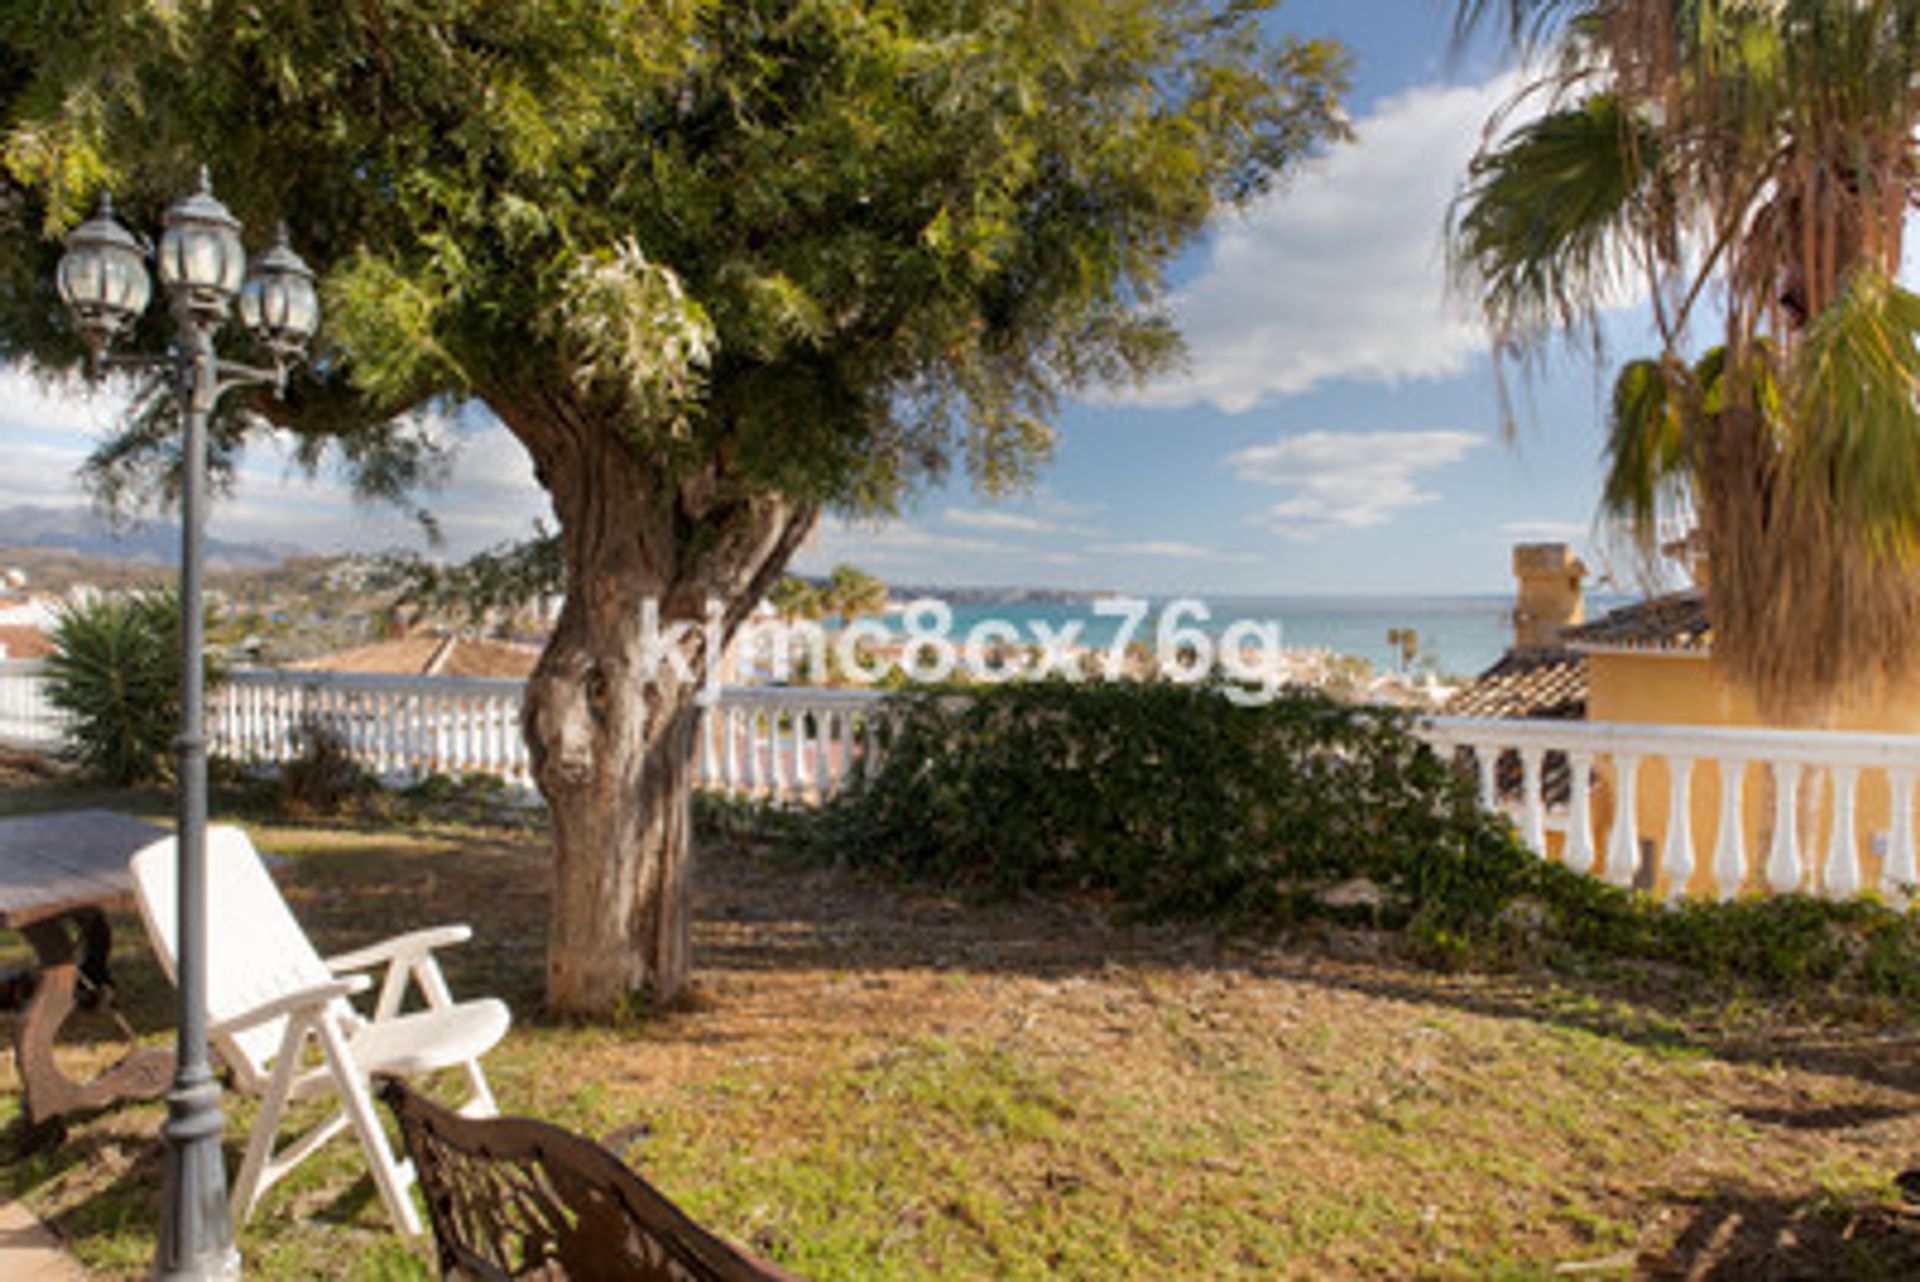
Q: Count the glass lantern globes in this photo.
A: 3